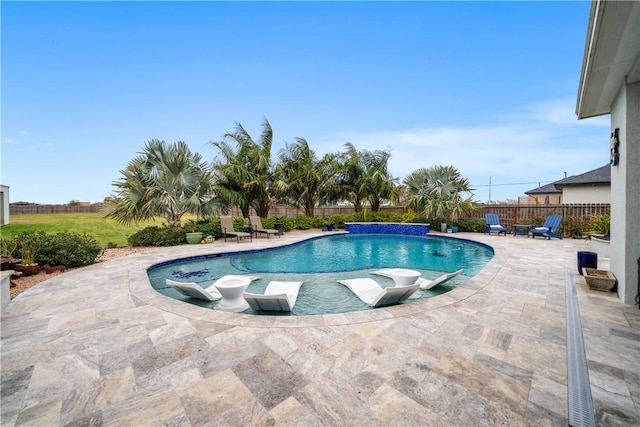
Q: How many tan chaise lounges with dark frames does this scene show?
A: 2